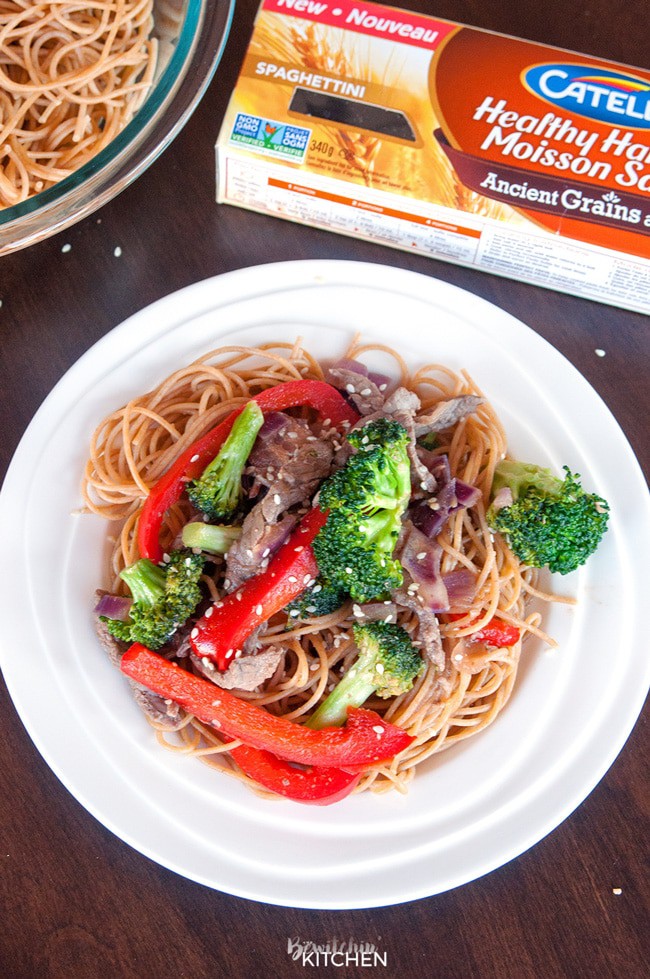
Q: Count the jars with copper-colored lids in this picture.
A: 0